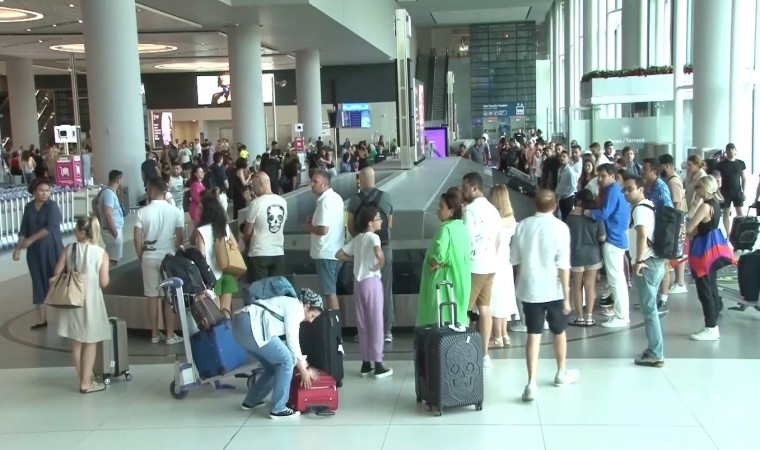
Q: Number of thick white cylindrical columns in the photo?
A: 5